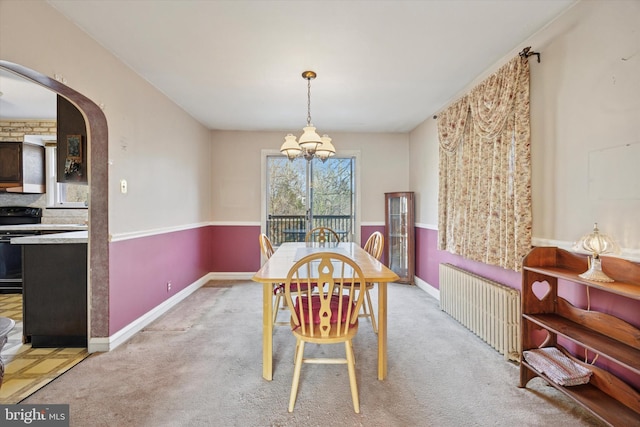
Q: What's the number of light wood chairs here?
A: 4